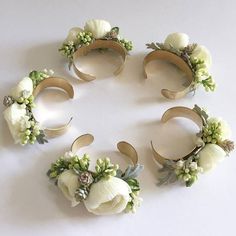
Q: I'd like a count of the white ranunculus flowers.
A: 10